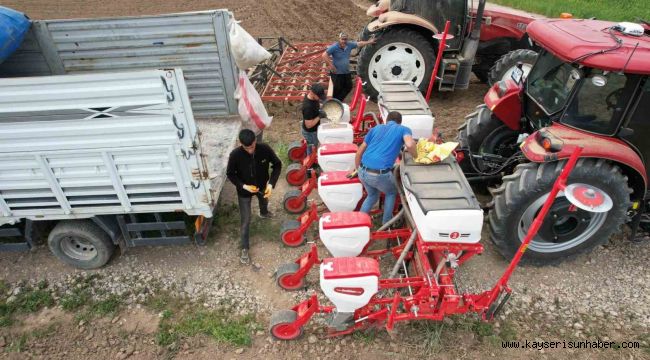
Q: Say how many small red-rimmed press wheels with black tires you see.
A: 6